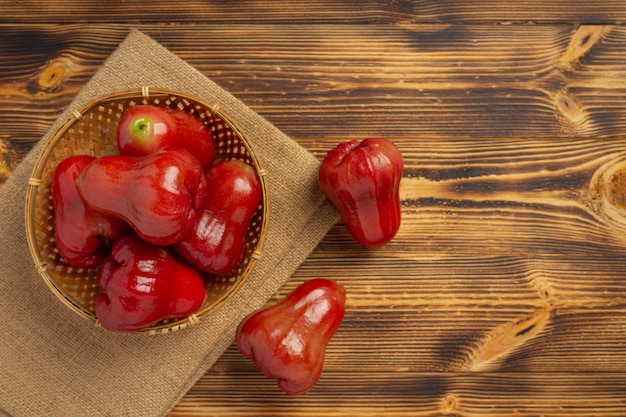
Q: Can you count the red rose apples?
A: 7